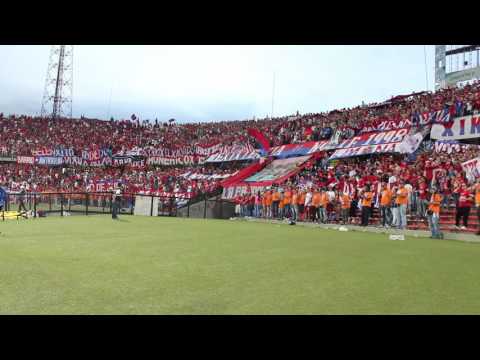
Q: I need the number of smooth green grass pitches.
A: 1